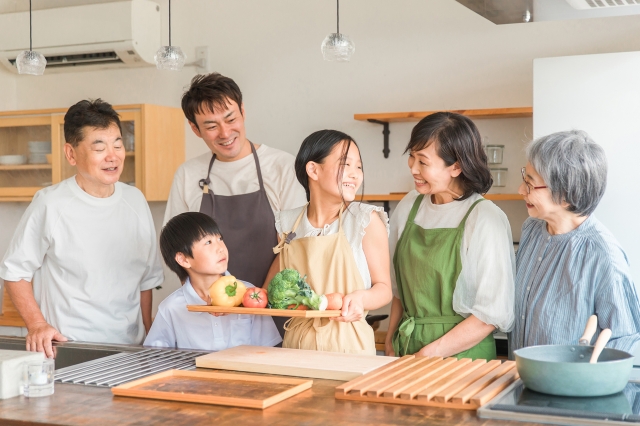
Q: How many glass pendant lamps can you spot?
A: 3